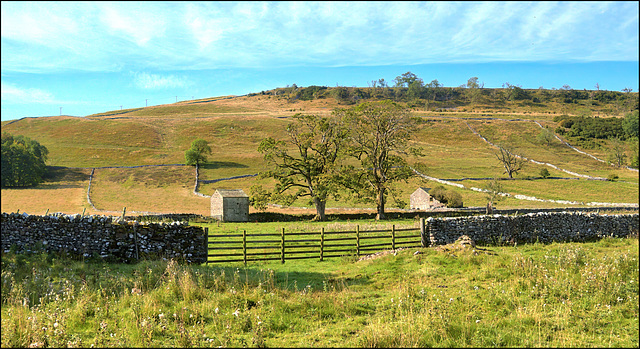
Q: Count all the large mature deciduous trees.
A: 2